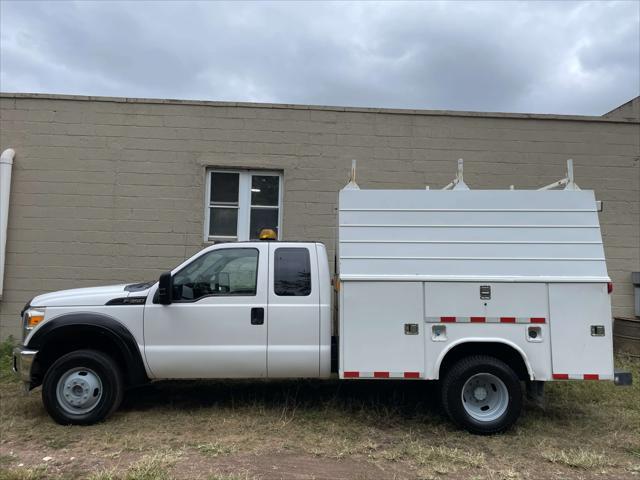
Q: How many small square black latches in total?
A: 3